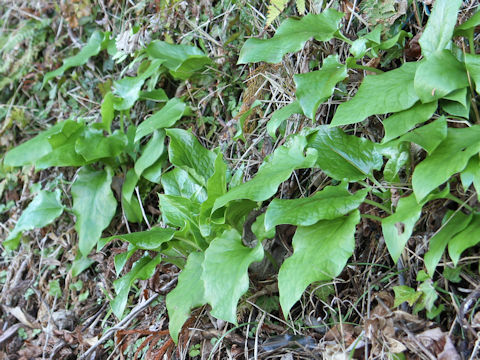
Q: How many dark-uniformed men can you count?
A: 0